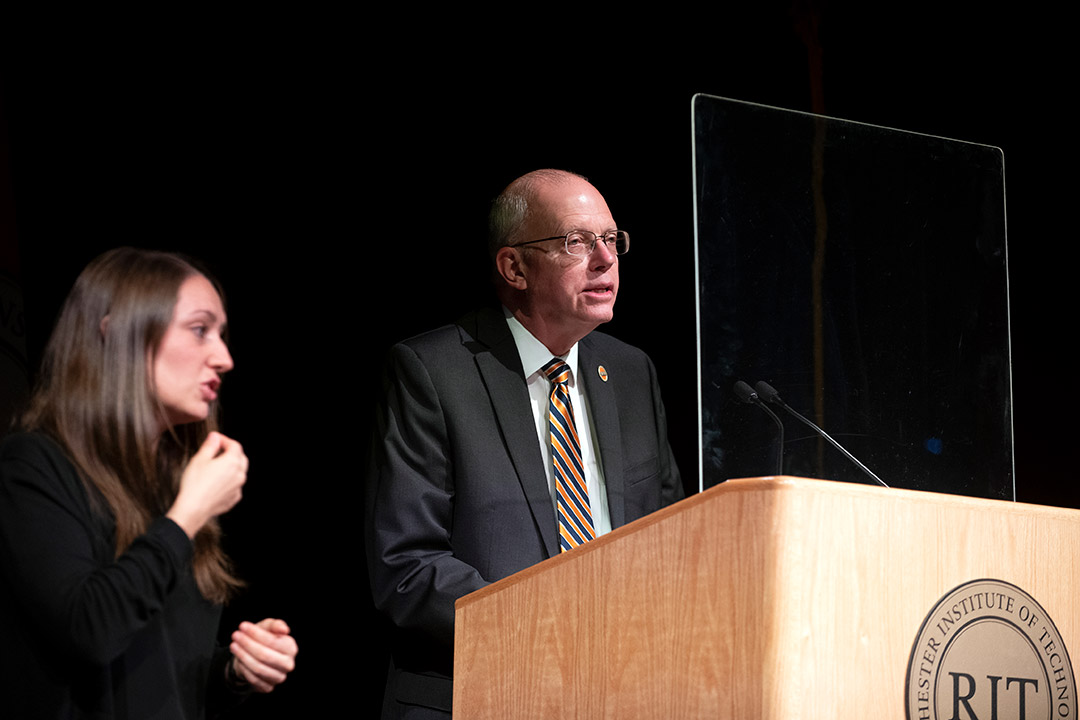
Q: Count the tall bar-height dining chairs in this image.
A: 0